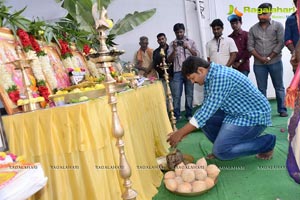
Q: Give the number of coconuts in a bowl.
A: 12